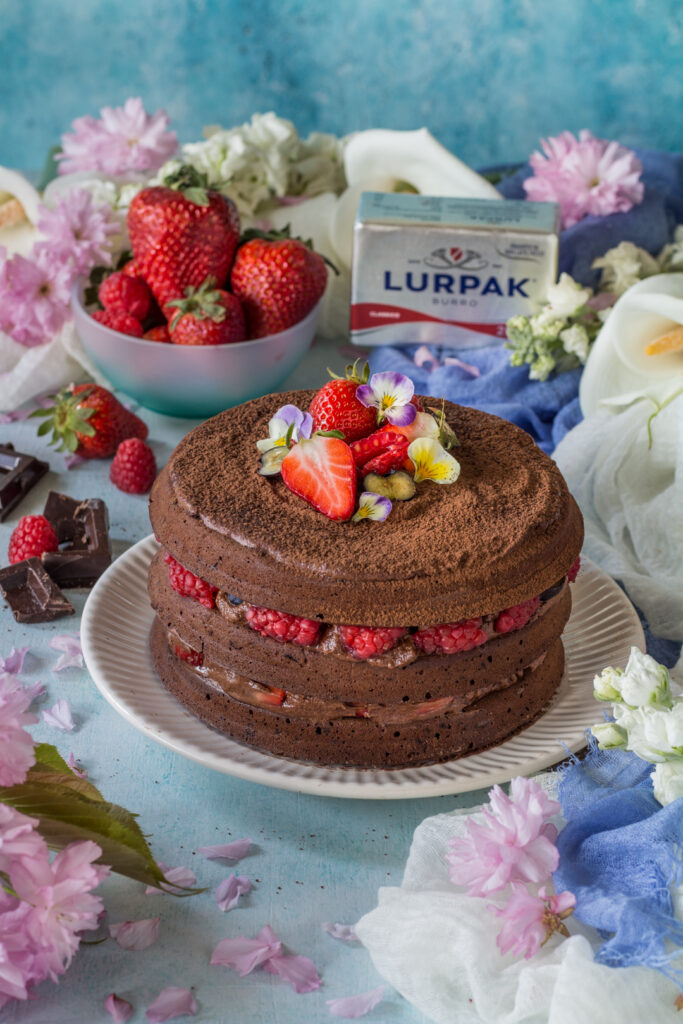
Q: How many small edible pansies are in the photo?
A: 4